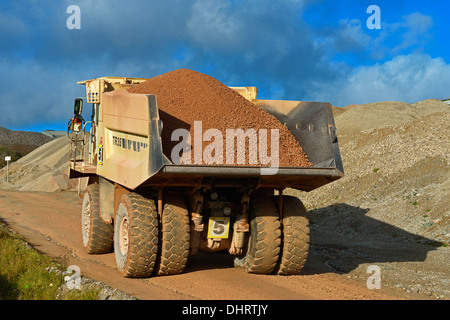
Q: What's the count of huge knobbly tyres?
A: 5